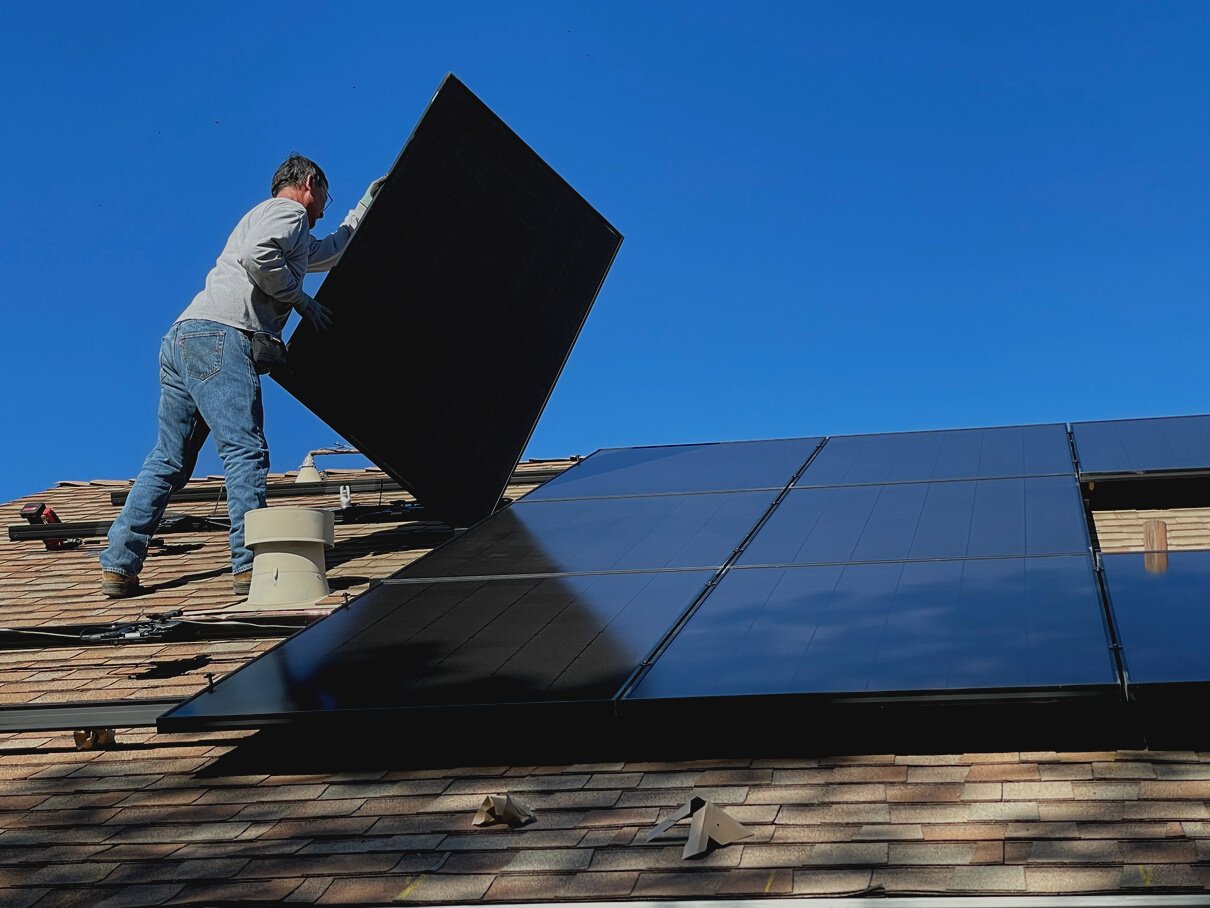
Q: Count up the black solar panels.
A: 9